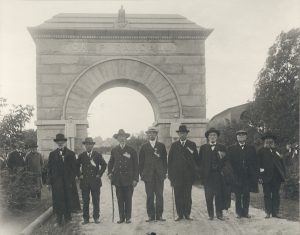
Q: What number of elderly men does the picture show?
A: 8